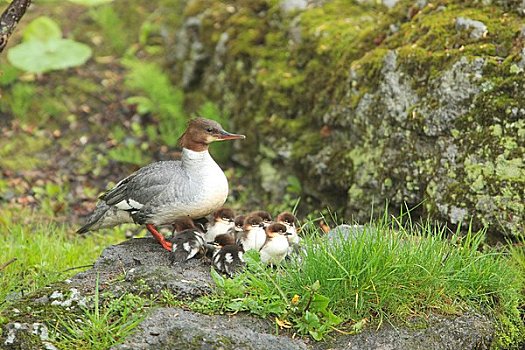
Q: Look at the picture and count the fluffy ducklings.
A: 8